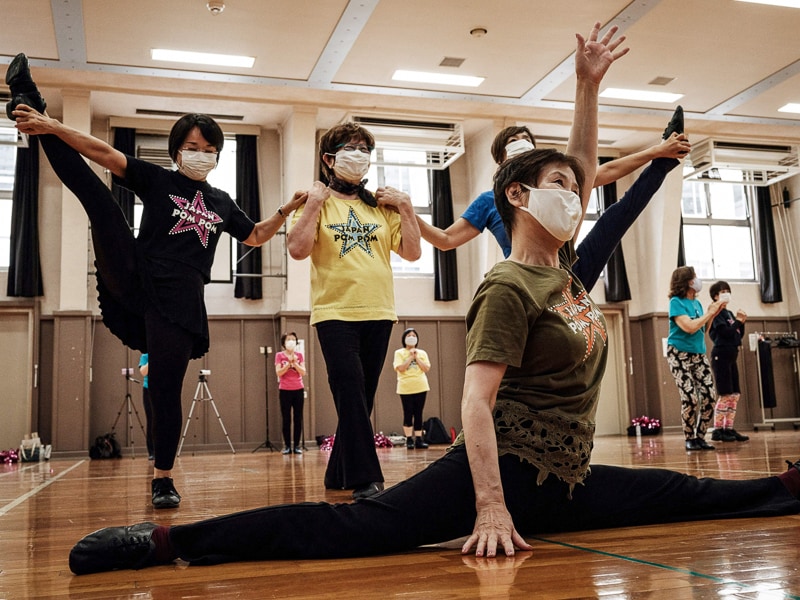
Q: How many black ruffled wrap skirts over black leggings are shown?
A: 1